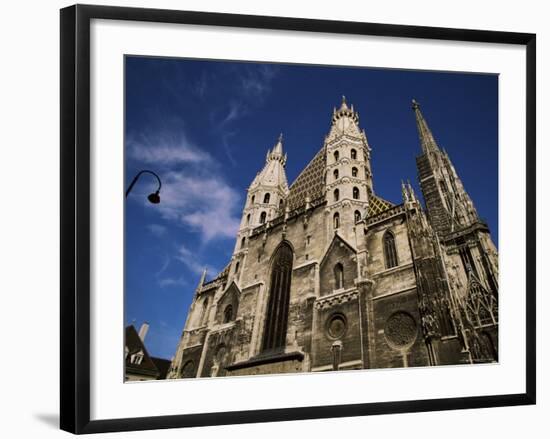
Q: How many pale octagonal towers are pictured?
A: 2